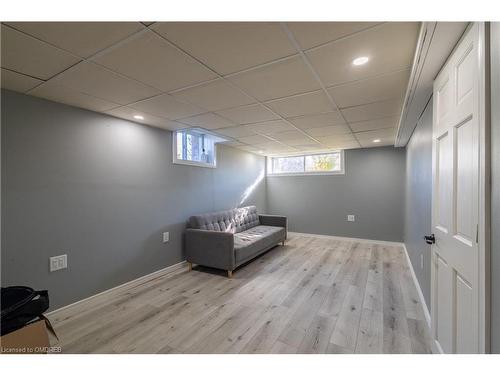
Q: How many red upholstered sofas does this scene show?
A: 0